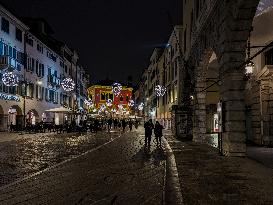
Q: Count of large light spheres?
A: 4